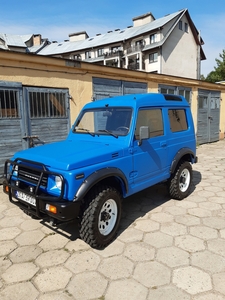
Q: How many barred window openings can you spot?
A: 2